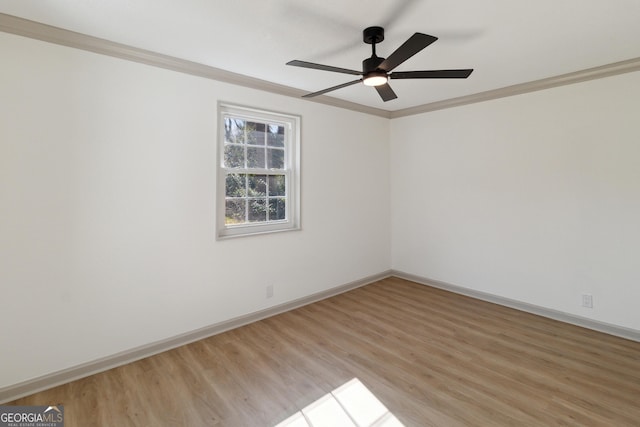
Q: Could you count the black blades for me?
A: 5